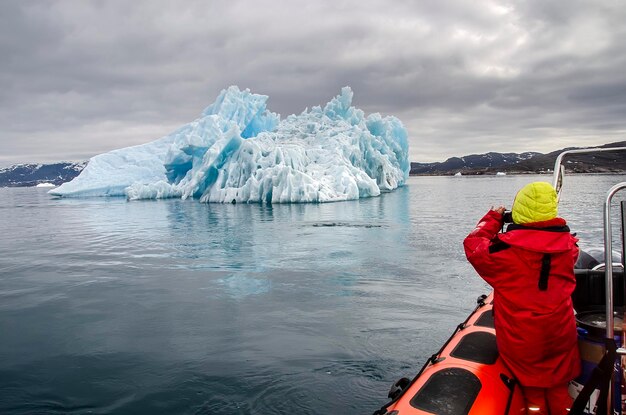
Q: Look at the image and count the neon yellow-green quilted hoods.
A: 1